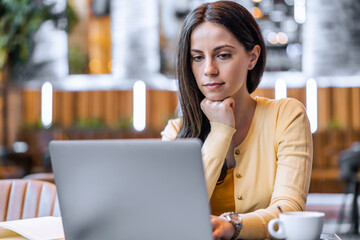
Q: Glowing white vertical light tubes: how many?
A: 4